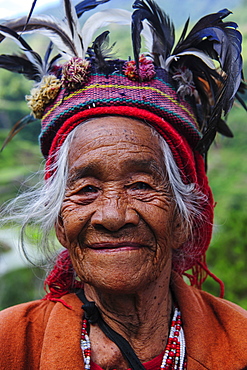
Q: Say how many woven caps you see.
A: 1